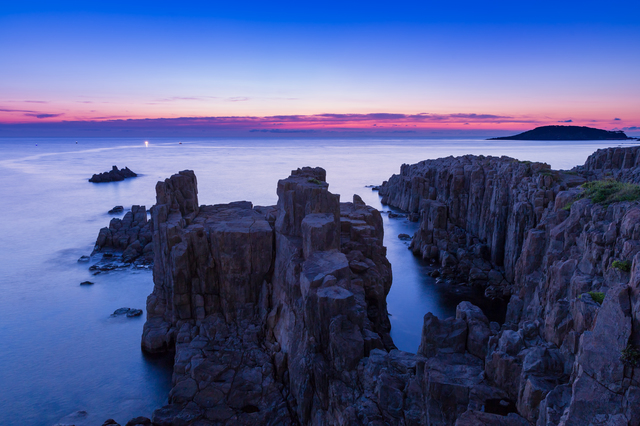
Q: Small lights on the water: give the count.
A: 1